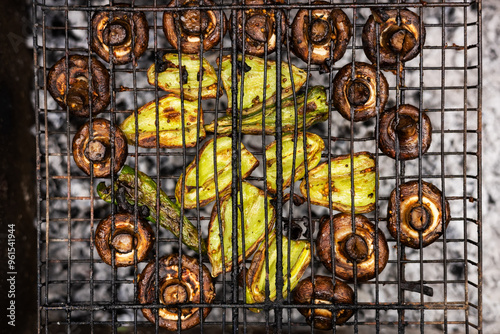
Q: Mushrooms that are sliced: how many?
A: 0